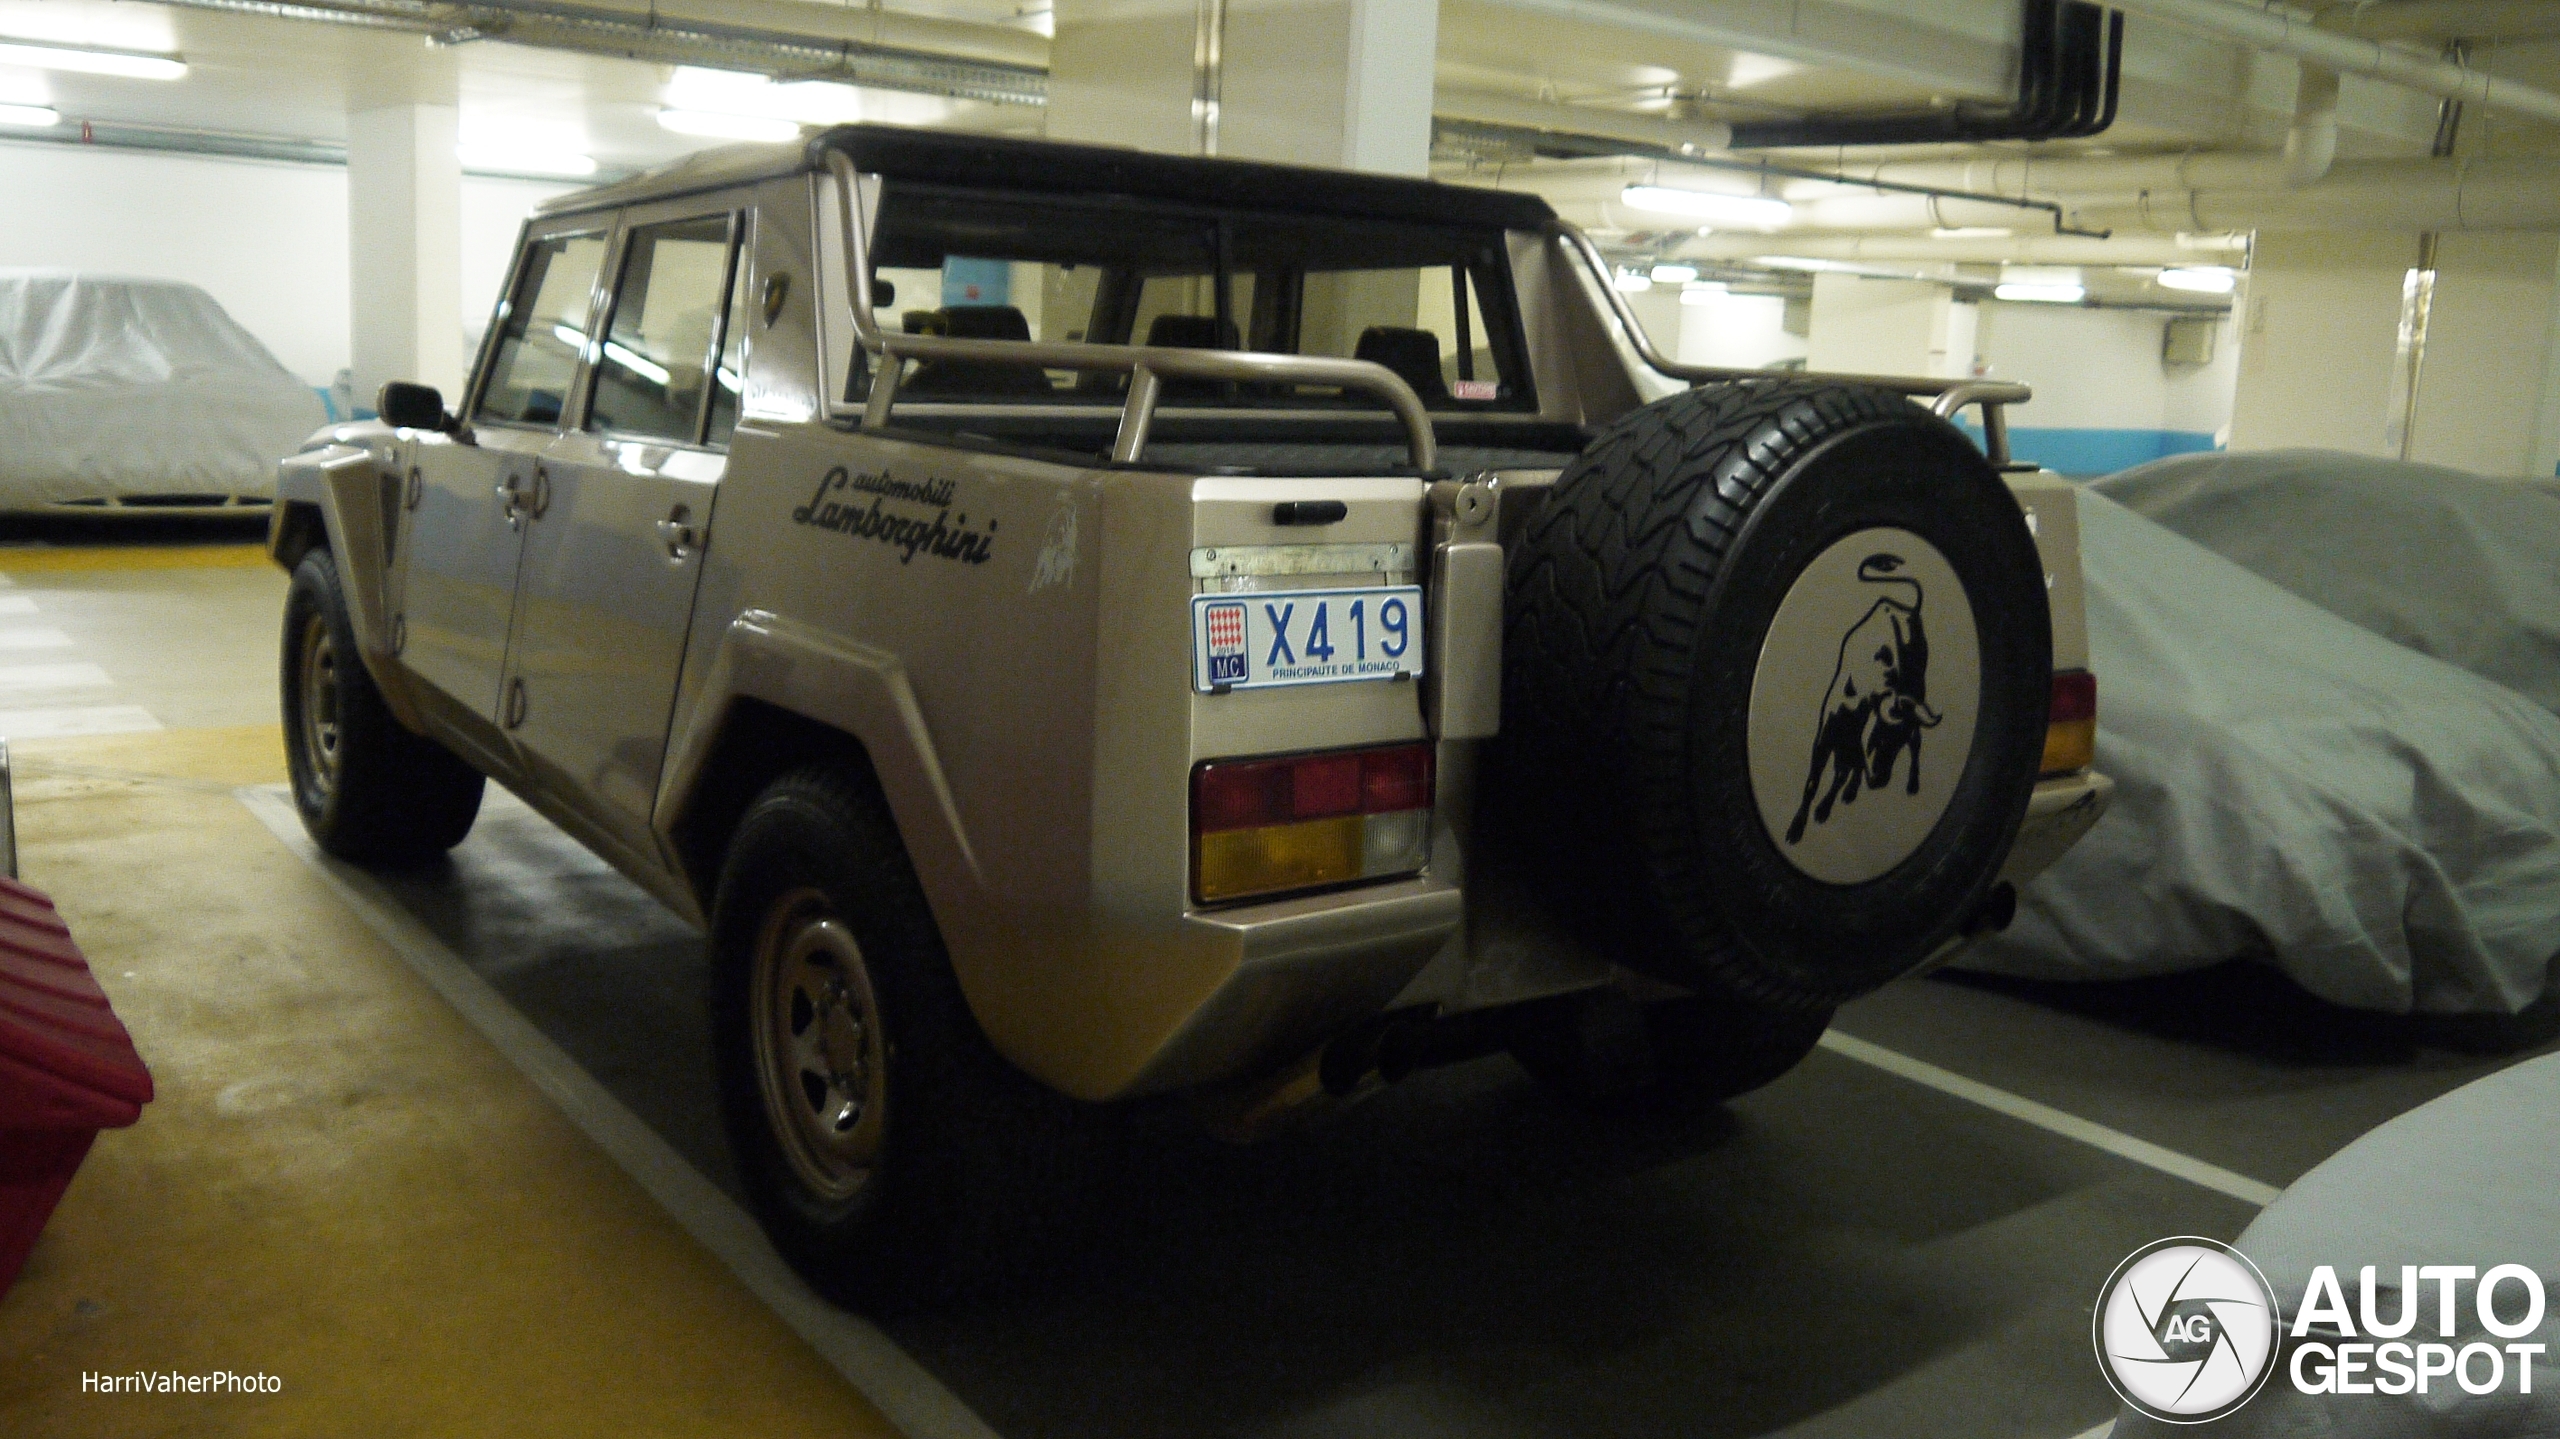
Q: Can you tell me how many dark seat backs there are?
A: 3